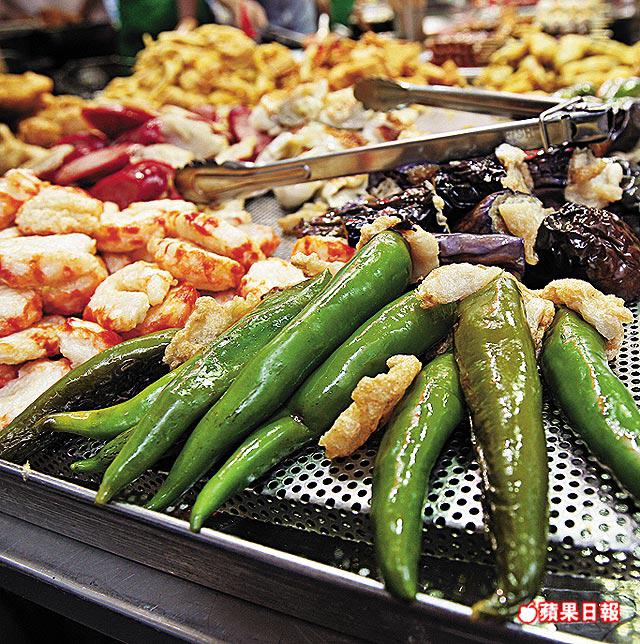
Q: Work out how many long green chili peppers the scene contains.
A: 9